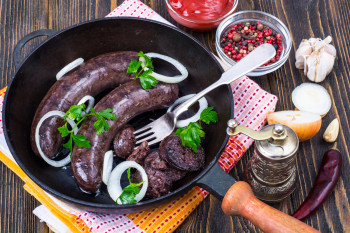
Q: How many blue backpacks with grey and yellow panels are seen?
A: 0